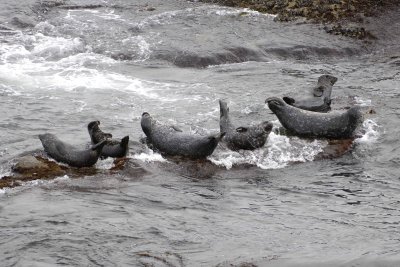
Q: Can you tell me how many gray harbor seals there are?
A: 6